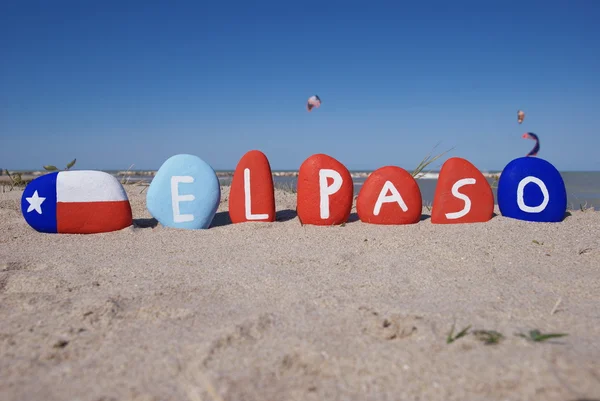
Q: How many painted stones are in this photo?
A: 7